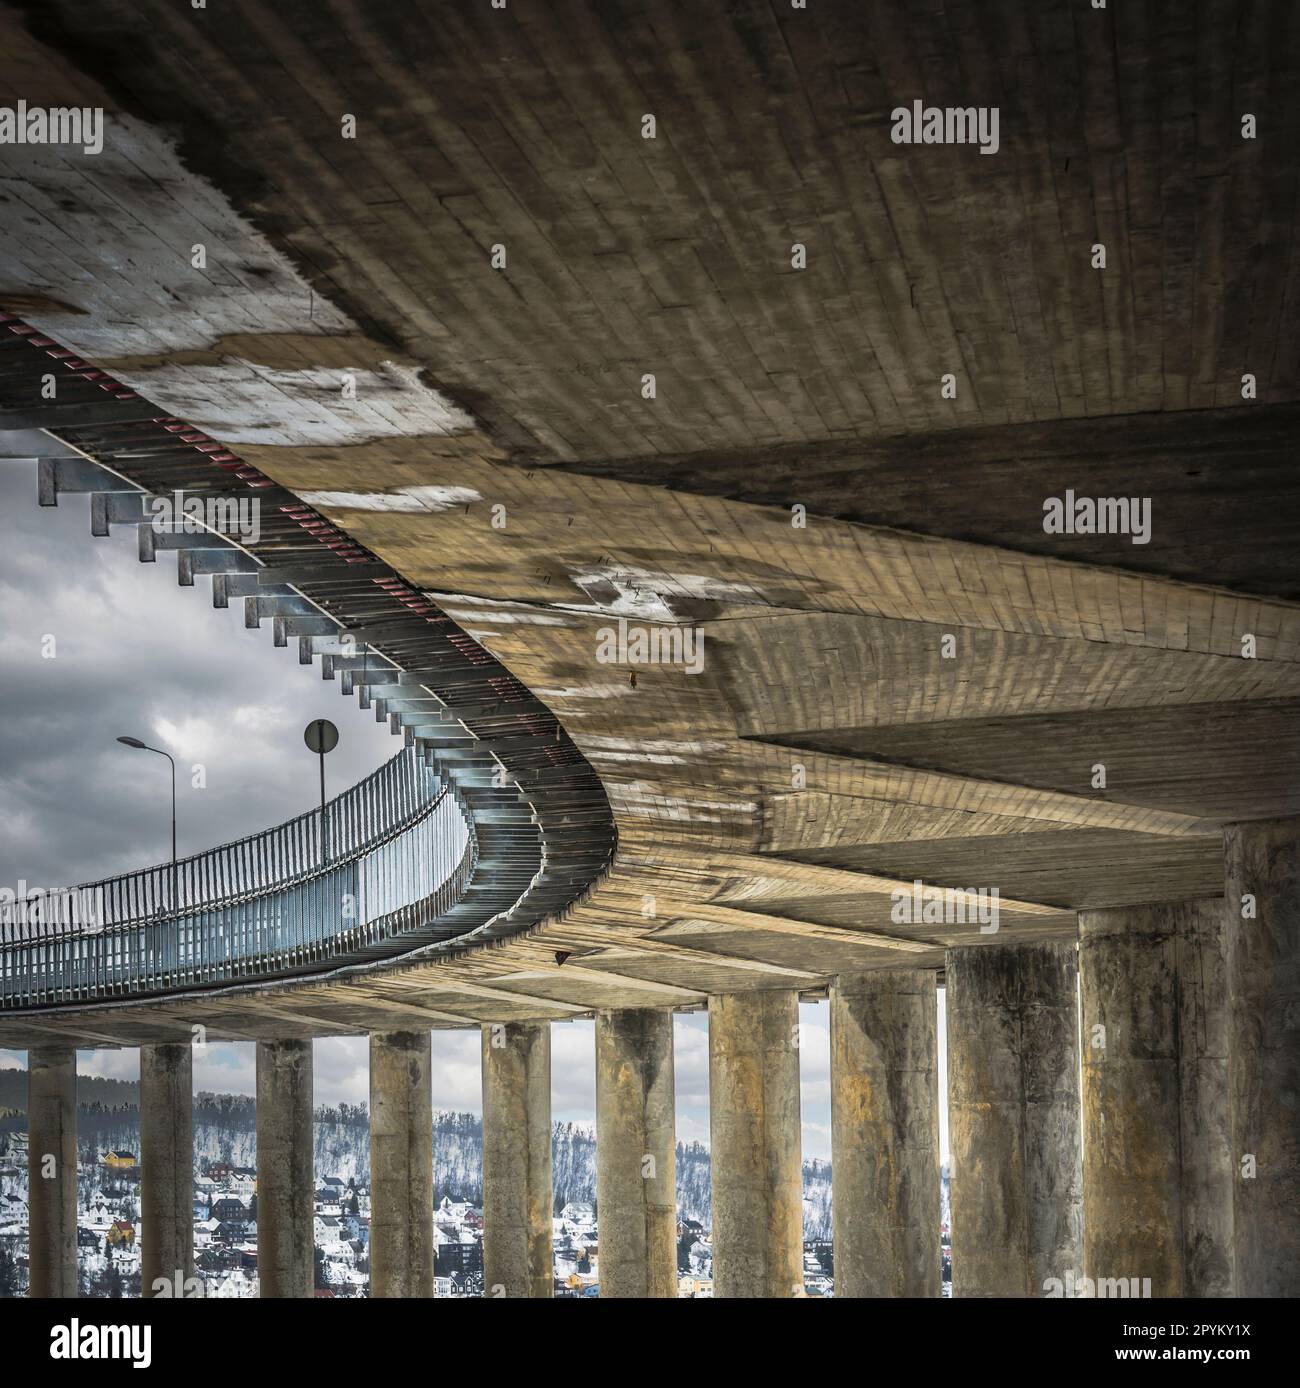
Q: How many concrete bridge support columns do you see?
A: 11